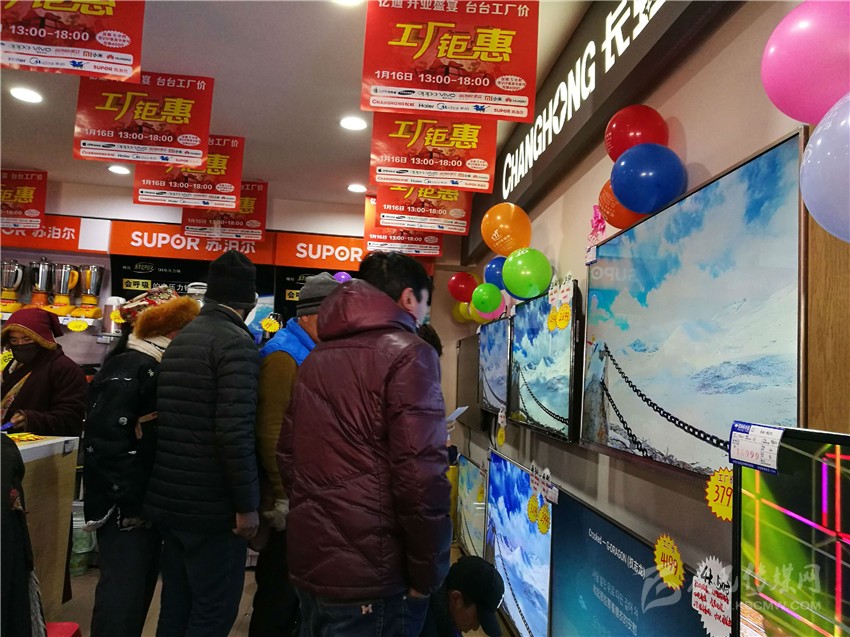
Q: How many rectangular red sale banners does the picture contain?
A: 9